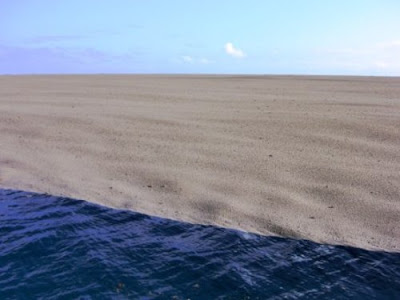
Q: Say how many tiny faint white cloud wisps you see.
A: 2